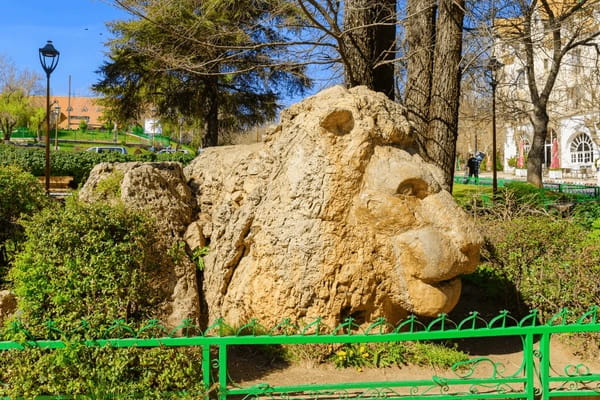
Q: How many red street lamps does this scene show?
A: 0